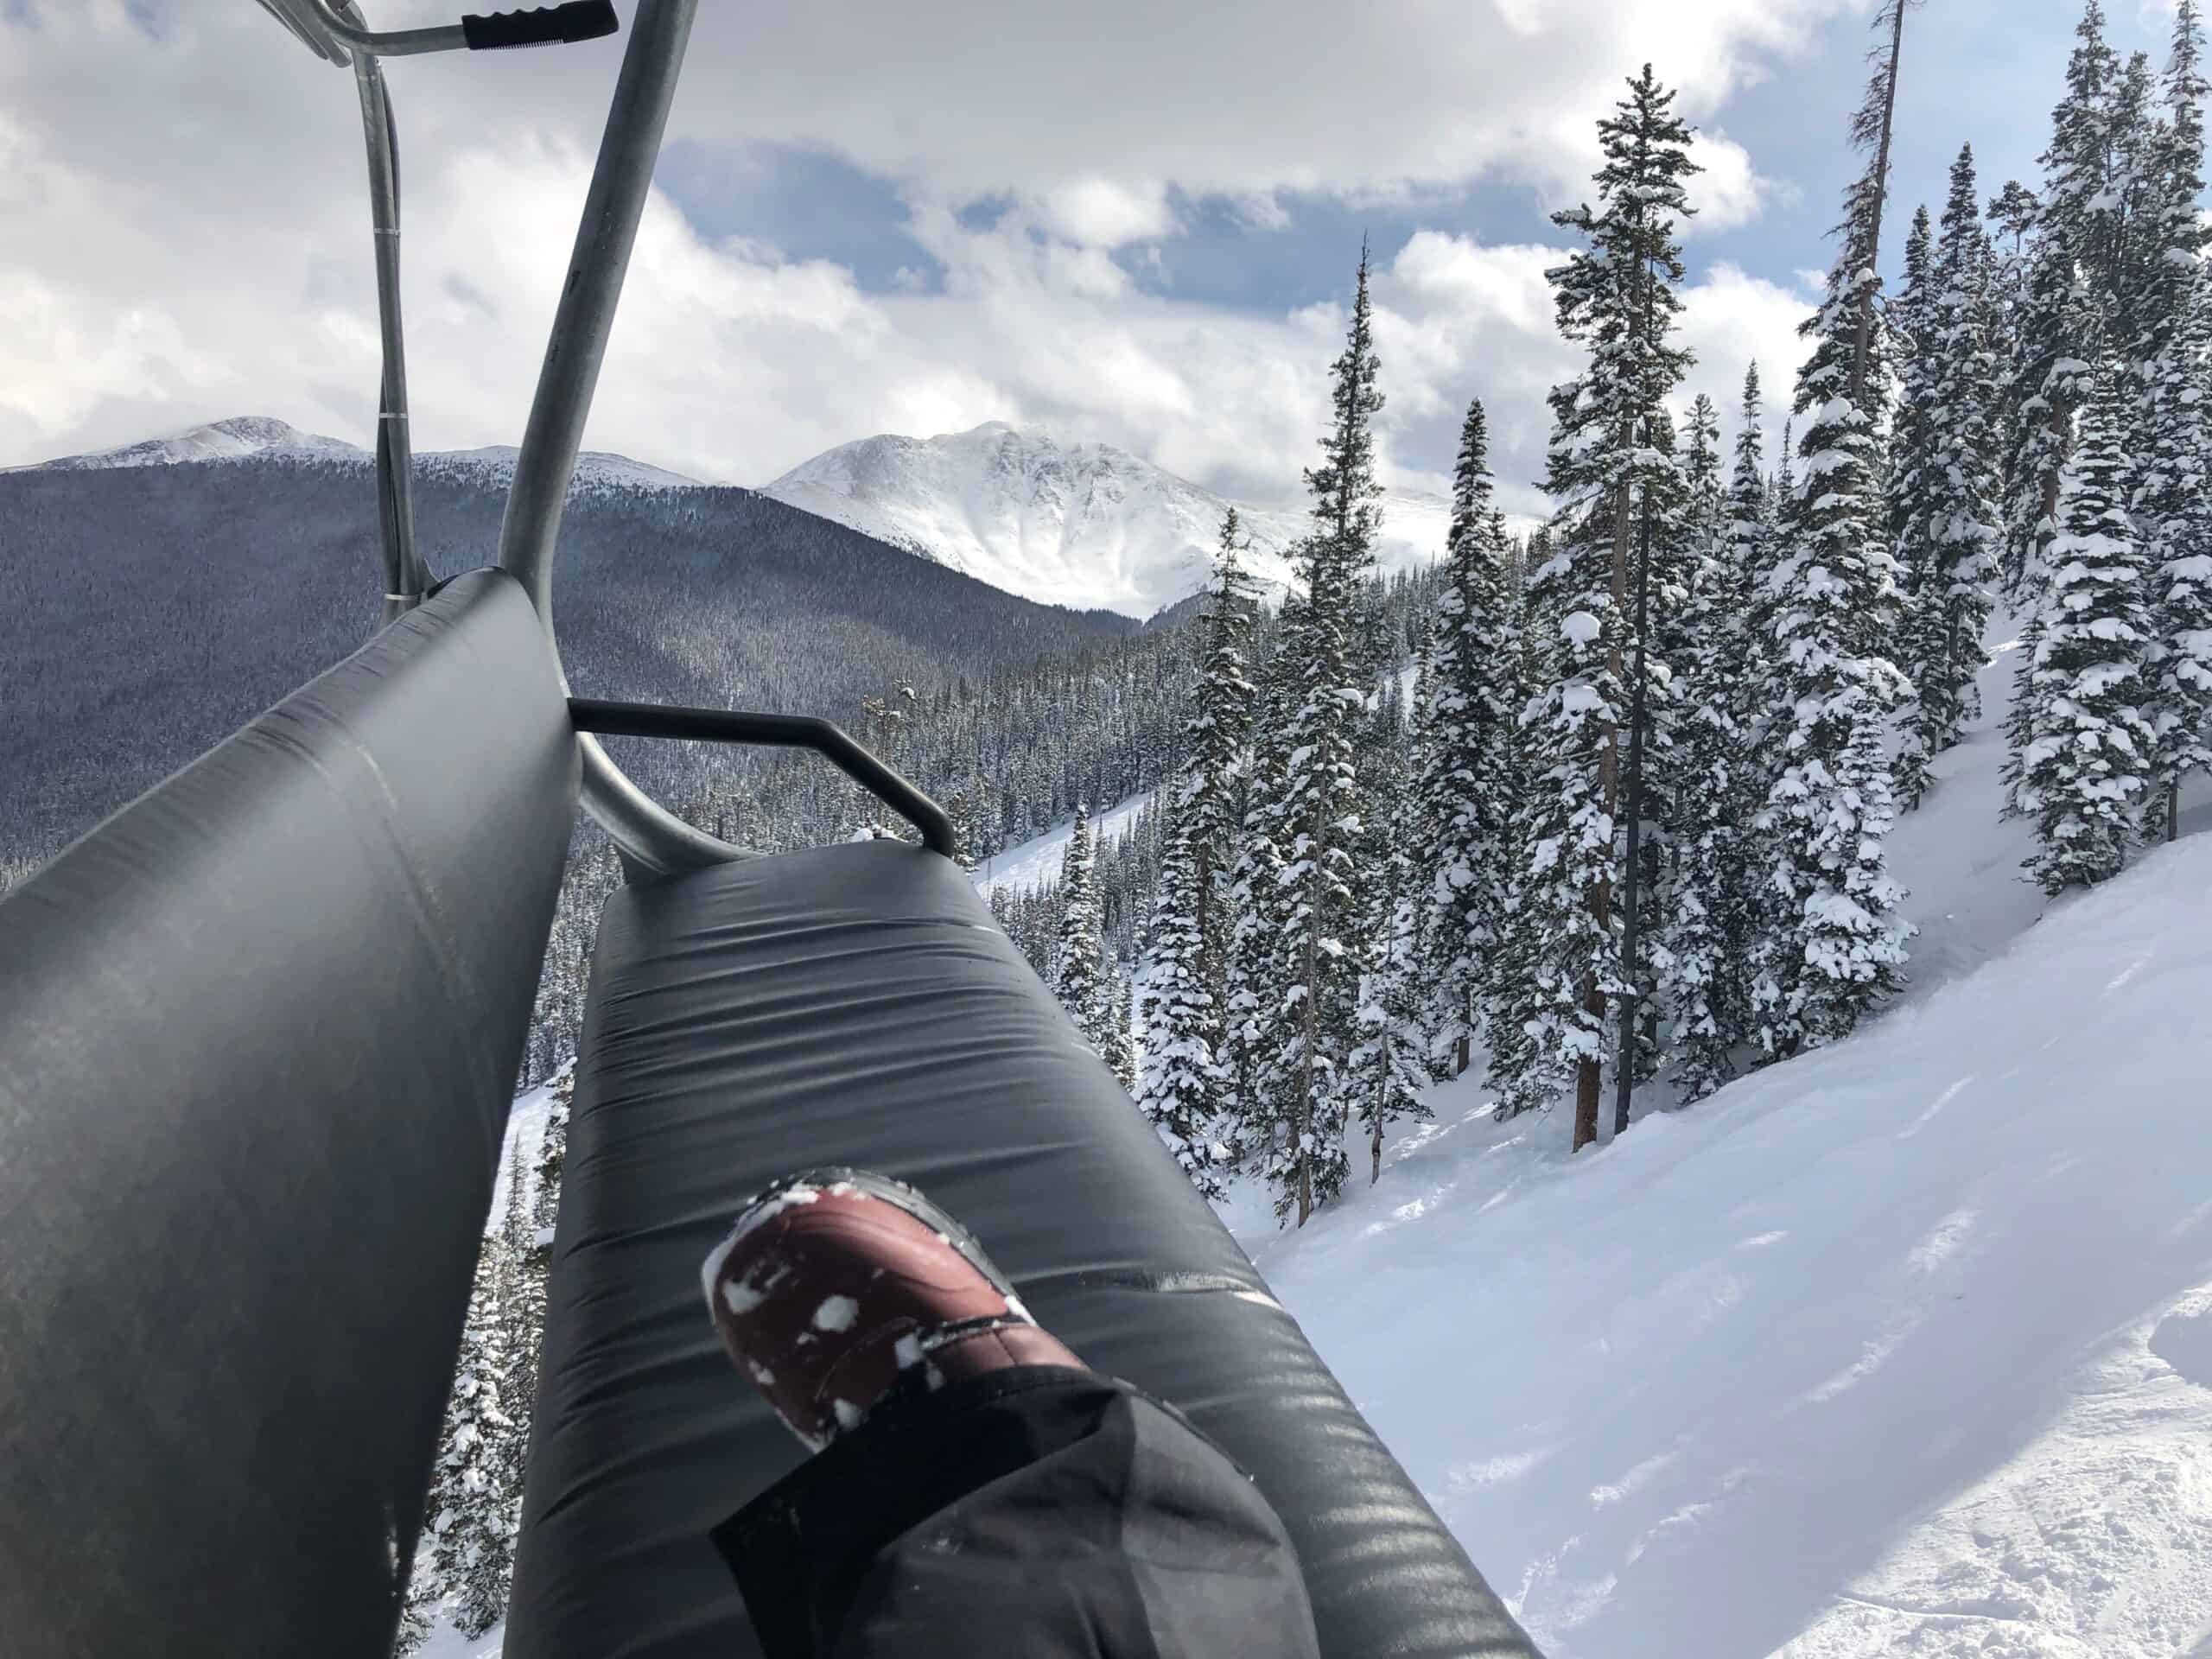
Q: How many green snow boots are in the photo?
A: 0